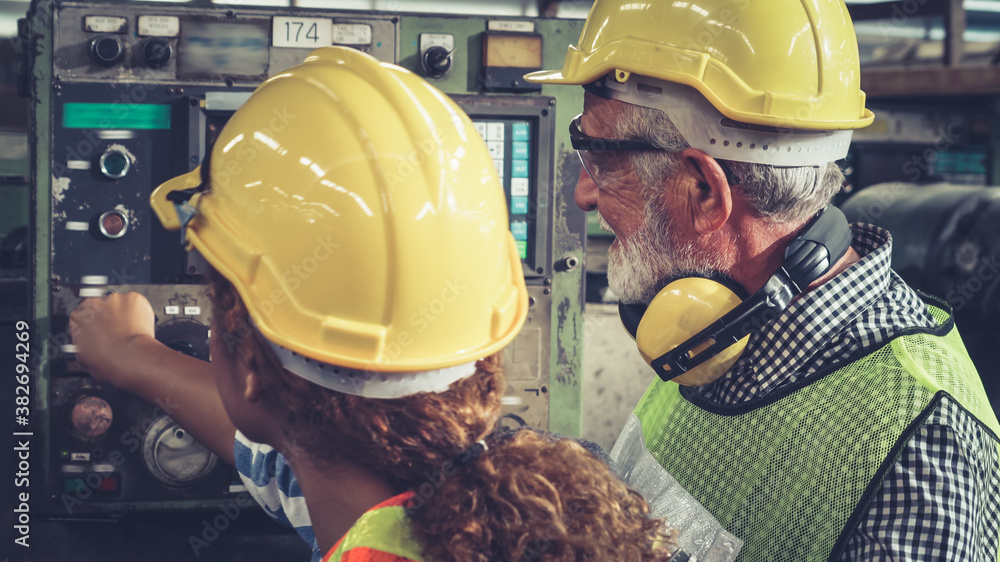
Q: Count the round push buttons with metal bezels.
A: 2